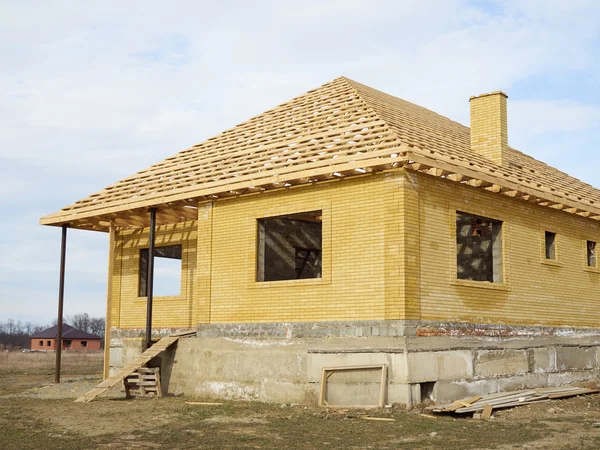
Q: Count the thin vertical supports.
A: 3